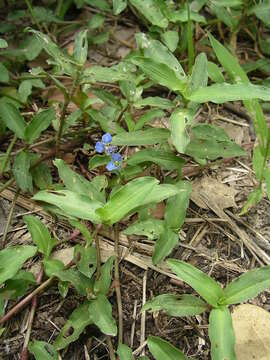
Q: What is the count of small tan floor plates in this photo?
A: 0